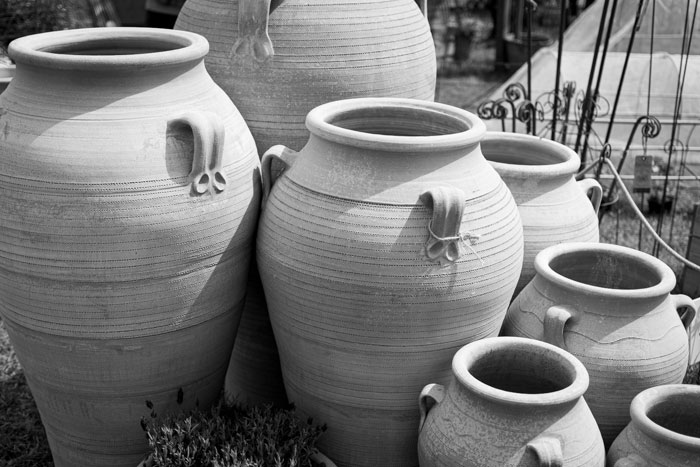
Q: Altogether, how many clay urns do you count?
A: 7